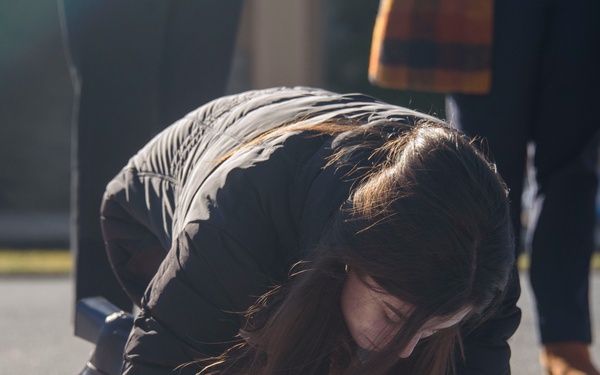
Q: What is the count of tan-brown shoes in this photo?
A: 1